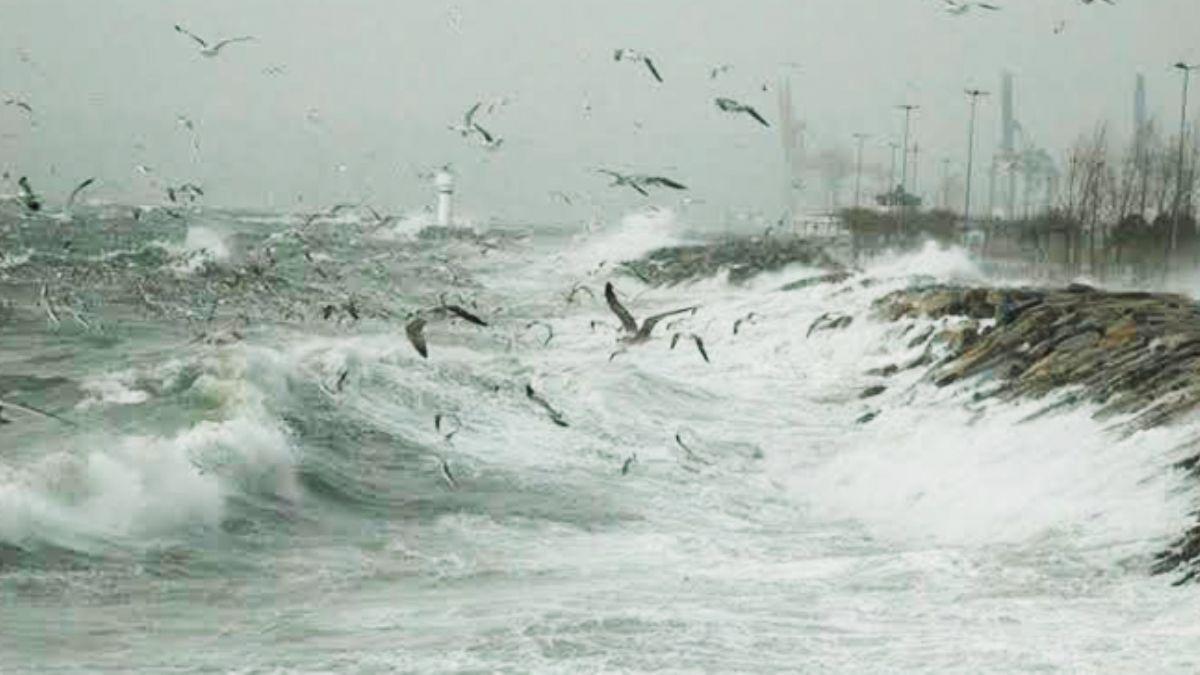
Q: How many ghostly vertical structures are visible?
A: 3